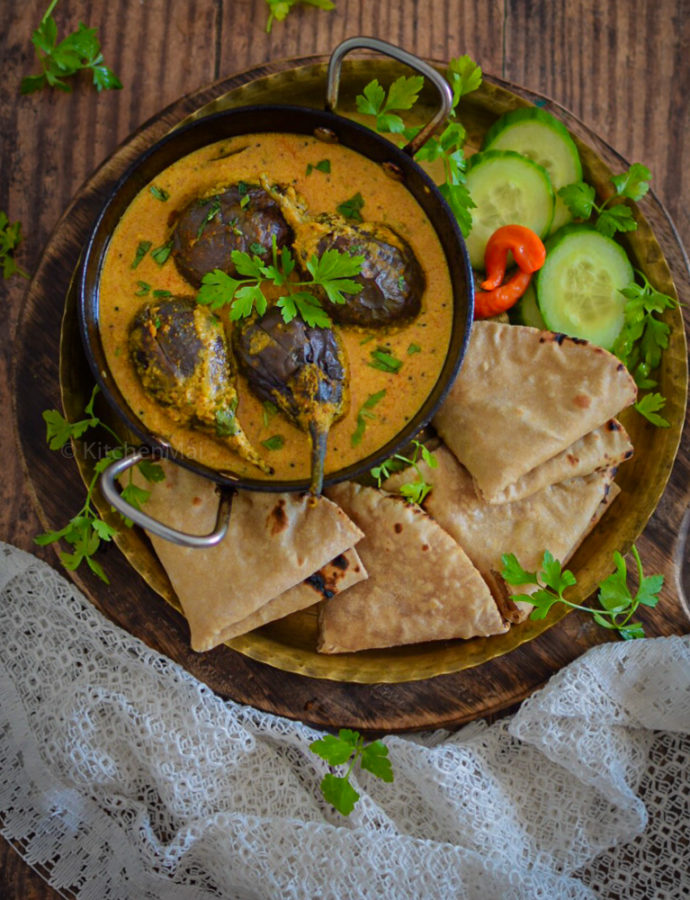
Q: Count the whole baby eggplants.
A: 4